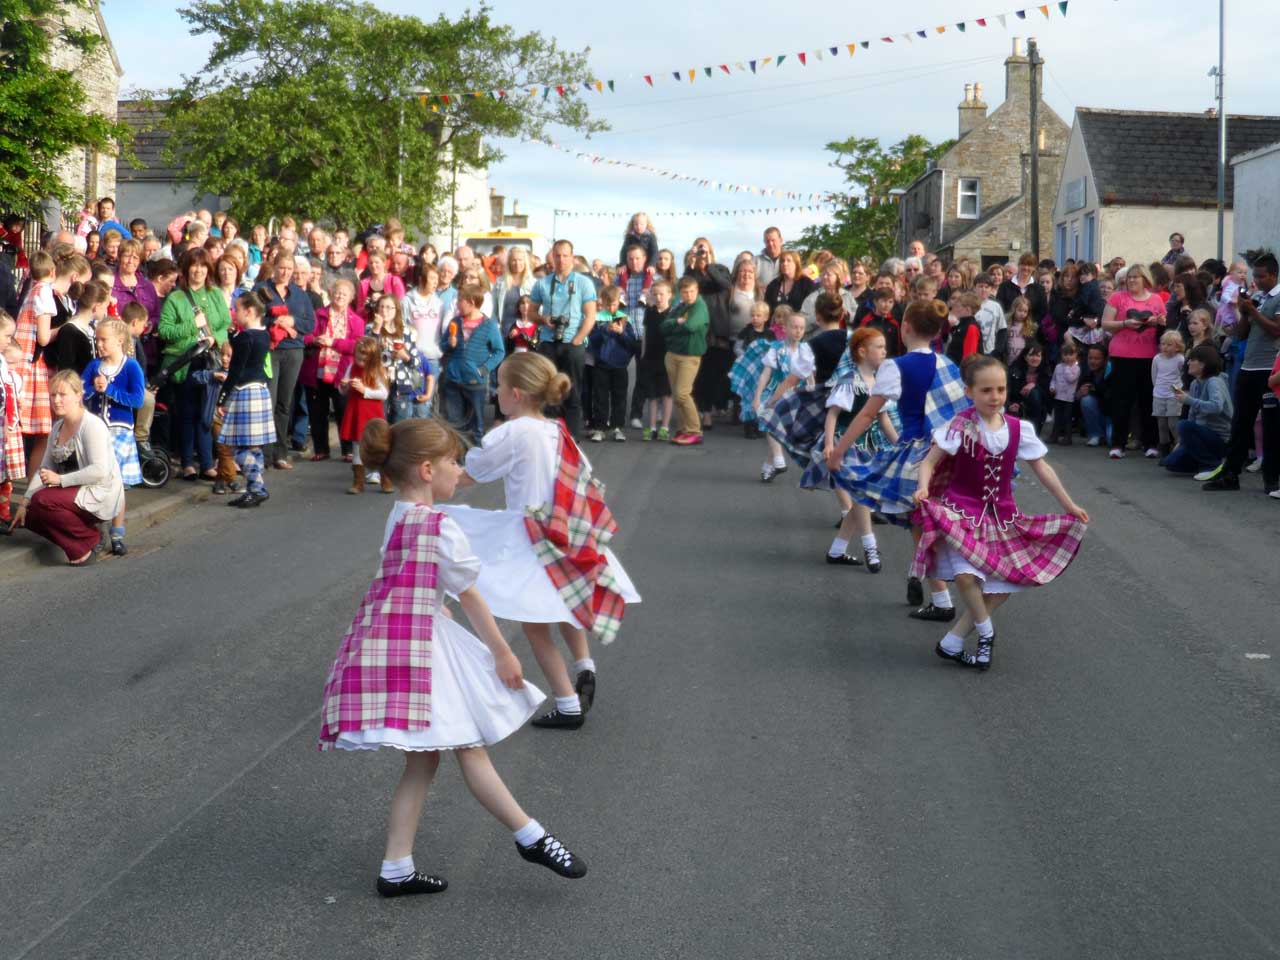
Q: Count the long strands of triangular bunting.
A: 3